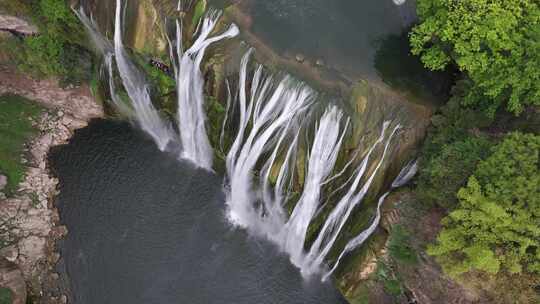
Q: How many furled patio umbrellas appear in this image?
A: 0